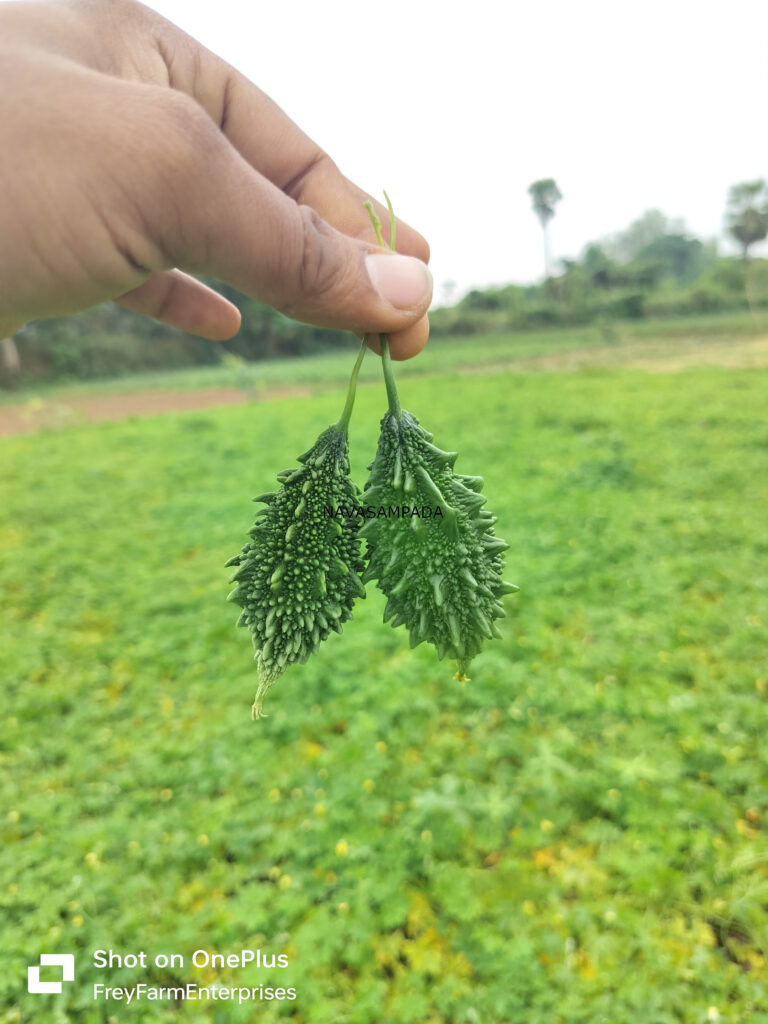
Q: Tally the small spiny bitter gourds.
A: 2